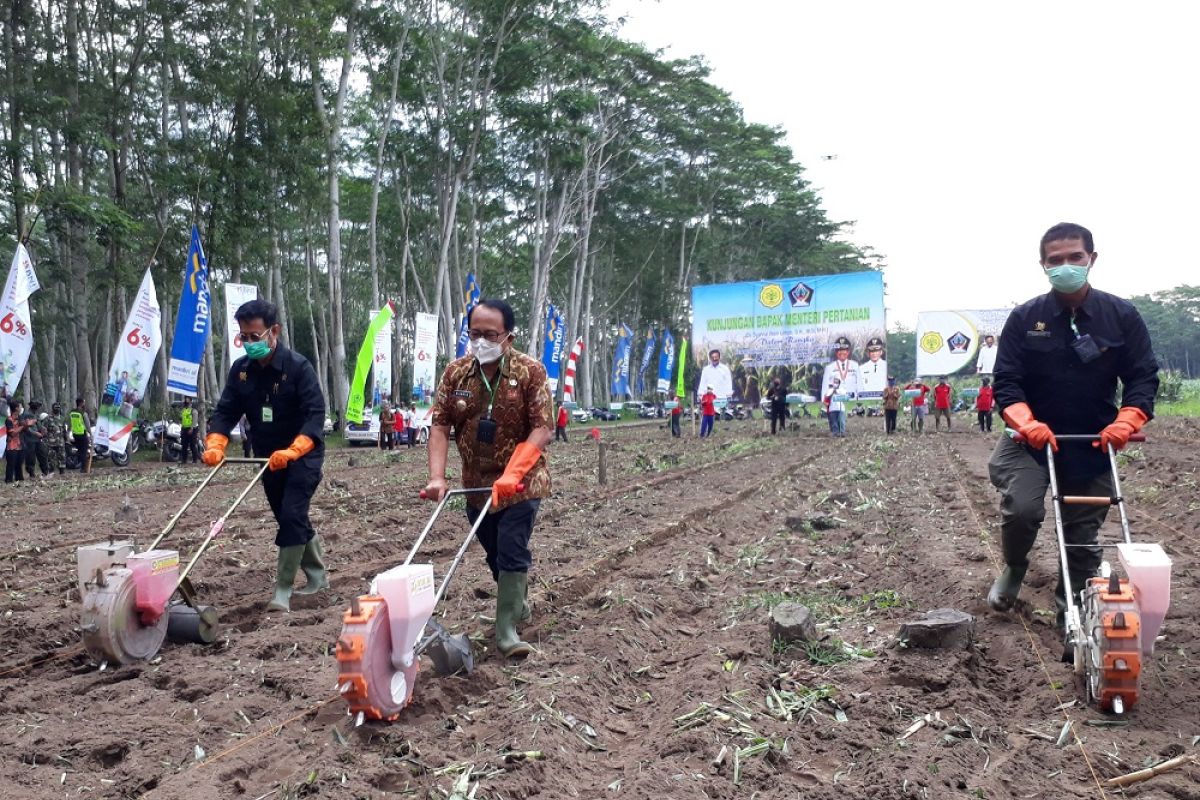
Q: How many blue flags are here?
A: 6